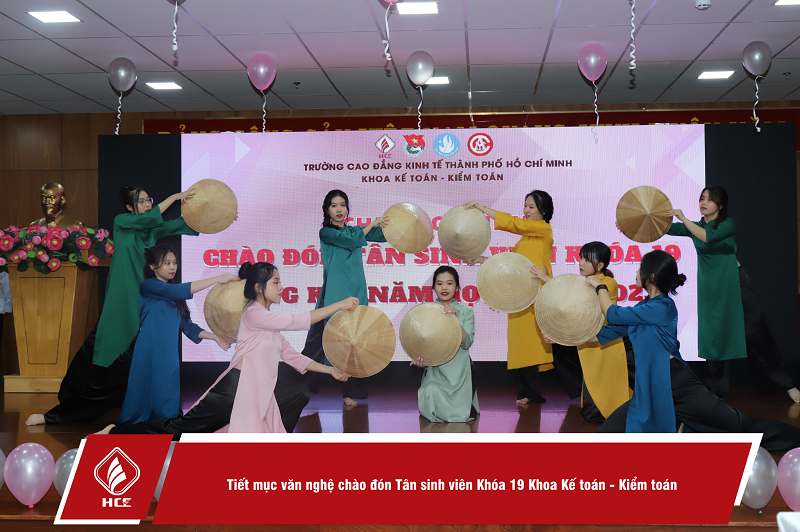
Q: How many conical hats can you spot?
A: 9